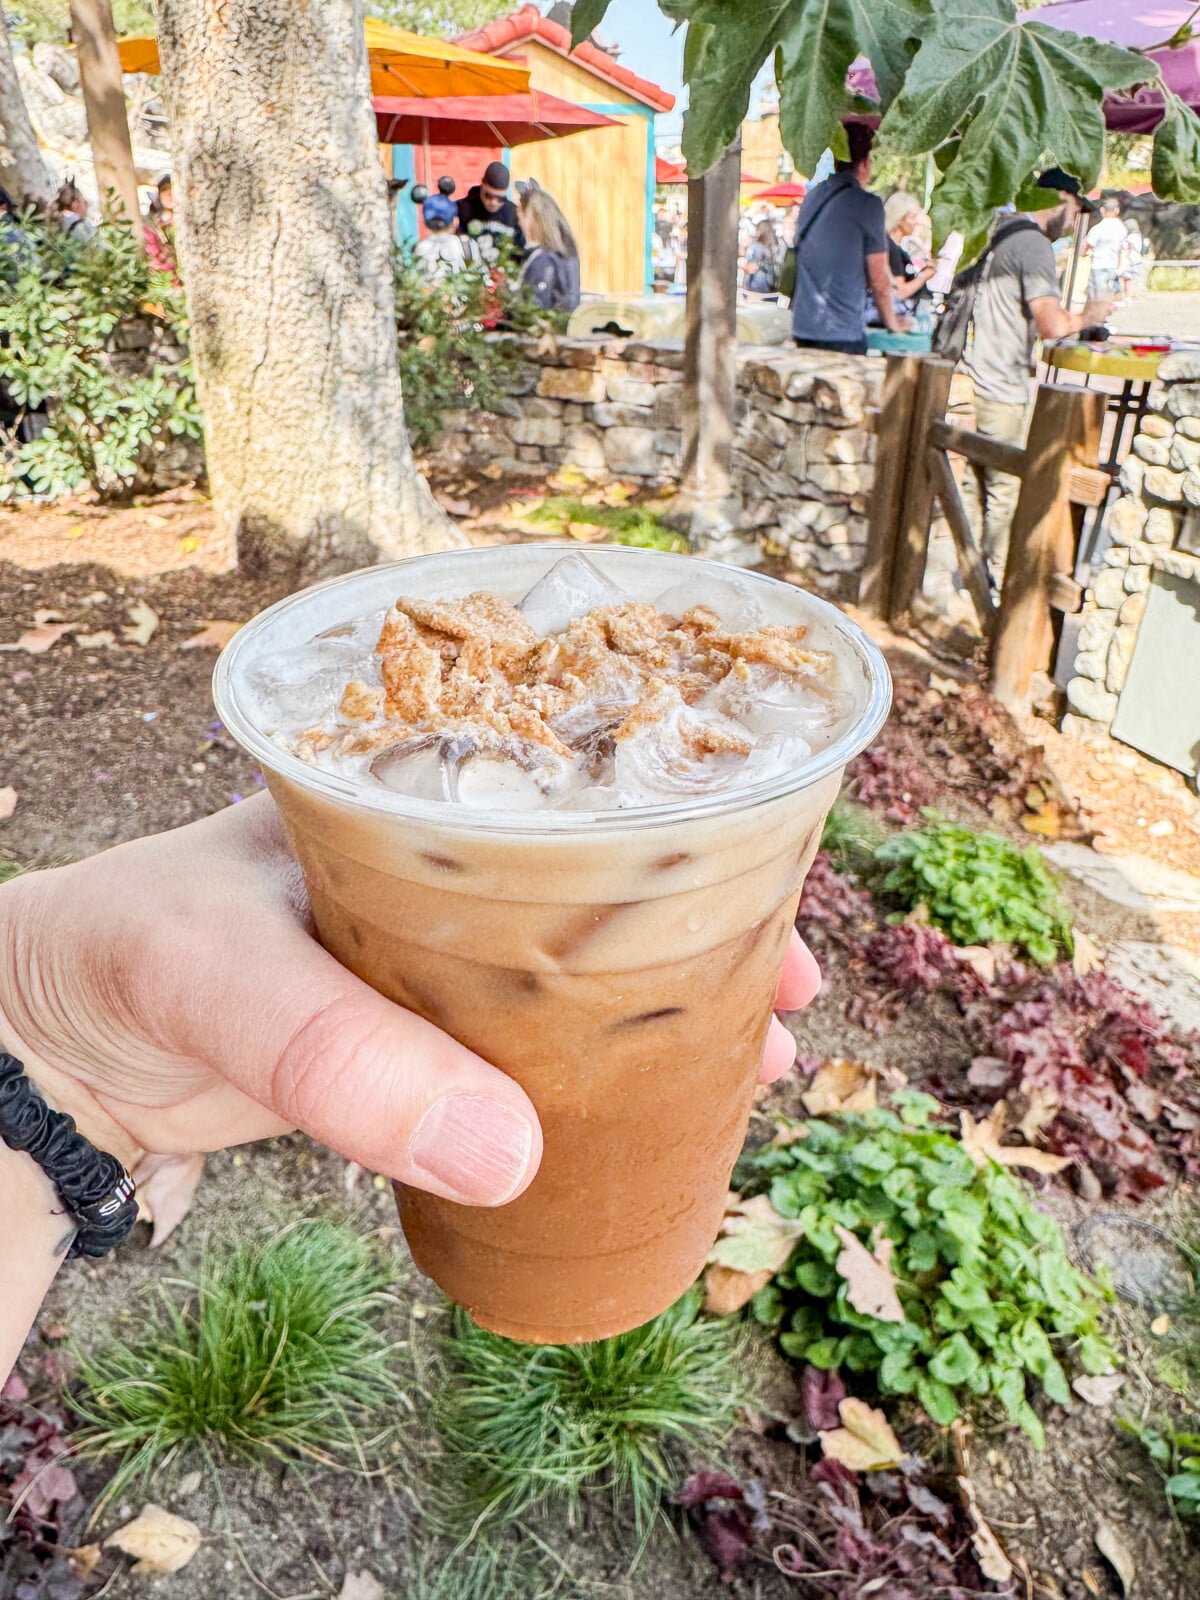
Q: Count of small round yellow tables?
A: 1